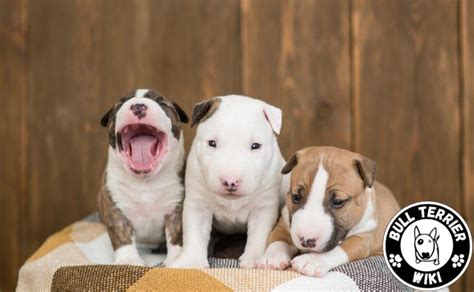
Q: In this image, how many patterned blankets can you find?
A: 1